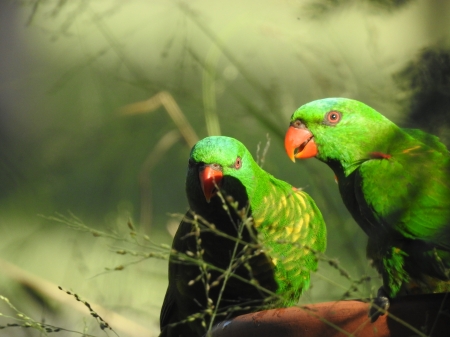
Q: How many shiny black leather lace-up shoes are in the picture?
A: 0